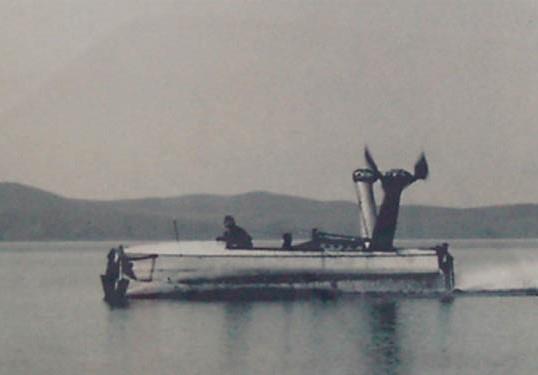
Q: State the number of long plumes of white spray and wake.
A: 1